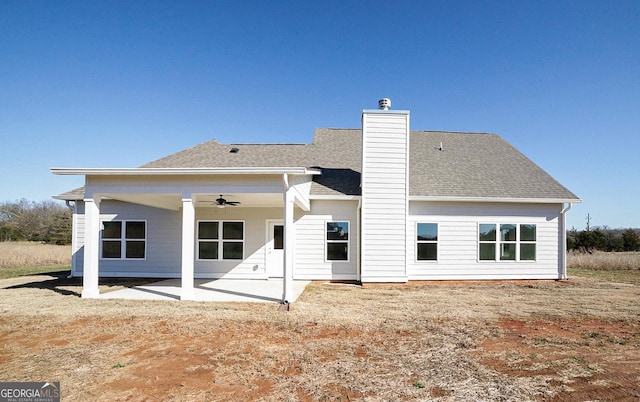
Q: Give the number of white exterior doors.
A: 1